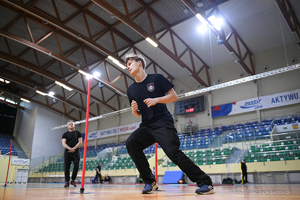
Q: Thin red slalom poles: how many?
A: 3